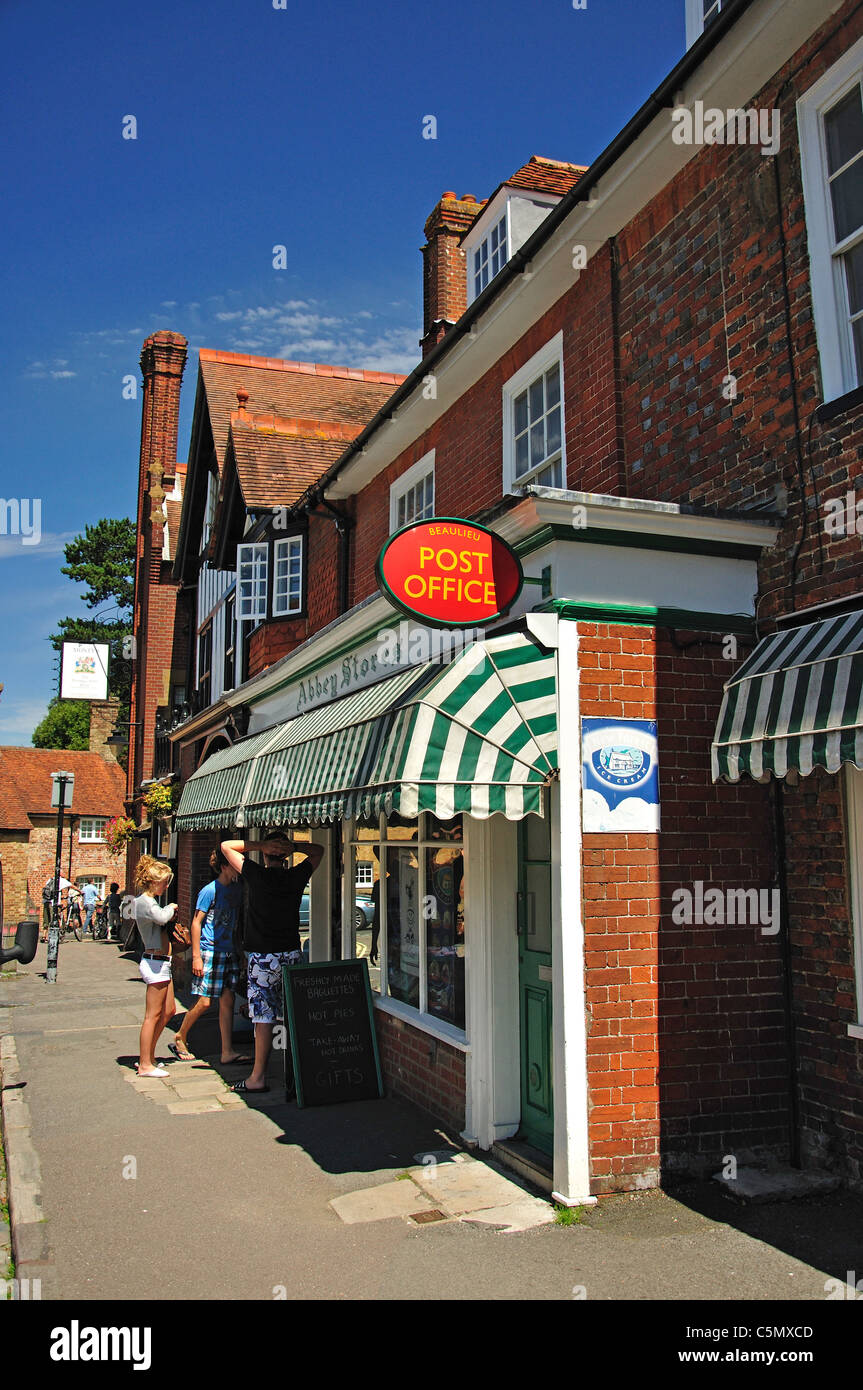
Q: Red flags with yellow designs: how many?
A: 0